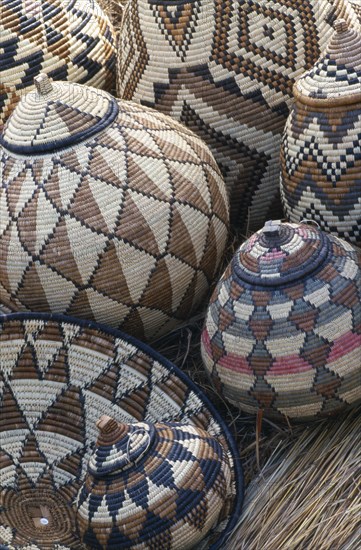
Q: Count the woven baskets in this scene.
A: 7